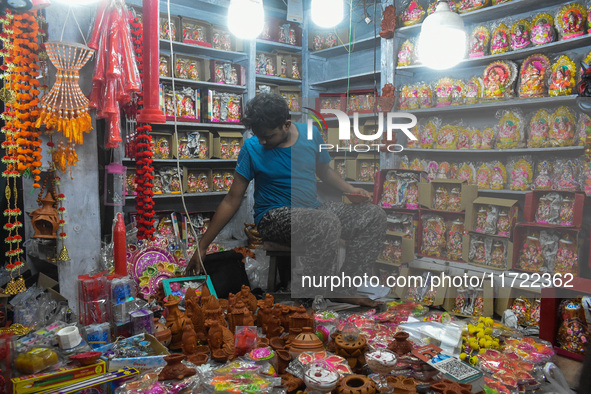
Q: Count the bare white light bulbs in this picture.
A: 3